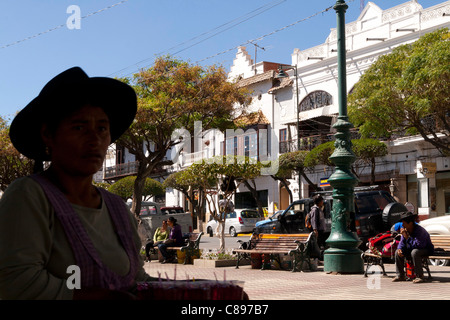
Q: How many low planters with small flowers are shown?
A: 1